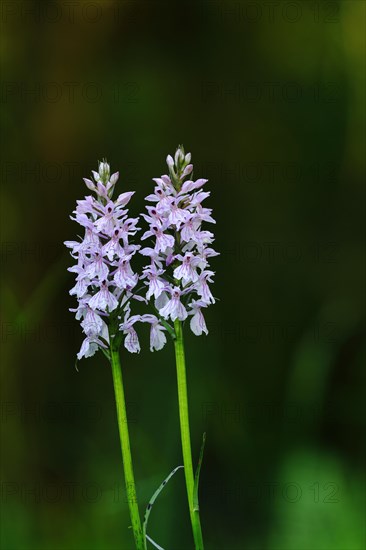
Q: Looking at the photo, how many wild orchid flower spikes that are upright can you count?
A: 2